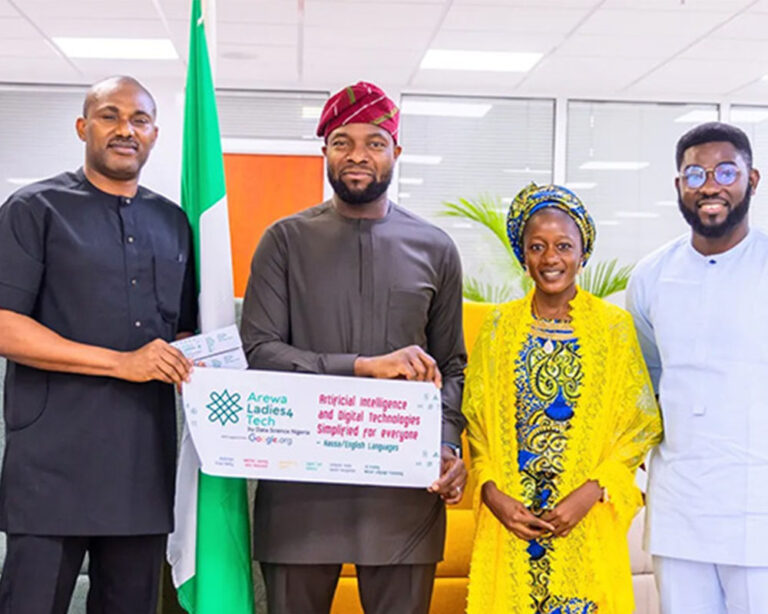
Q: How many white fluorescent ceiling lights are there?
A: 2